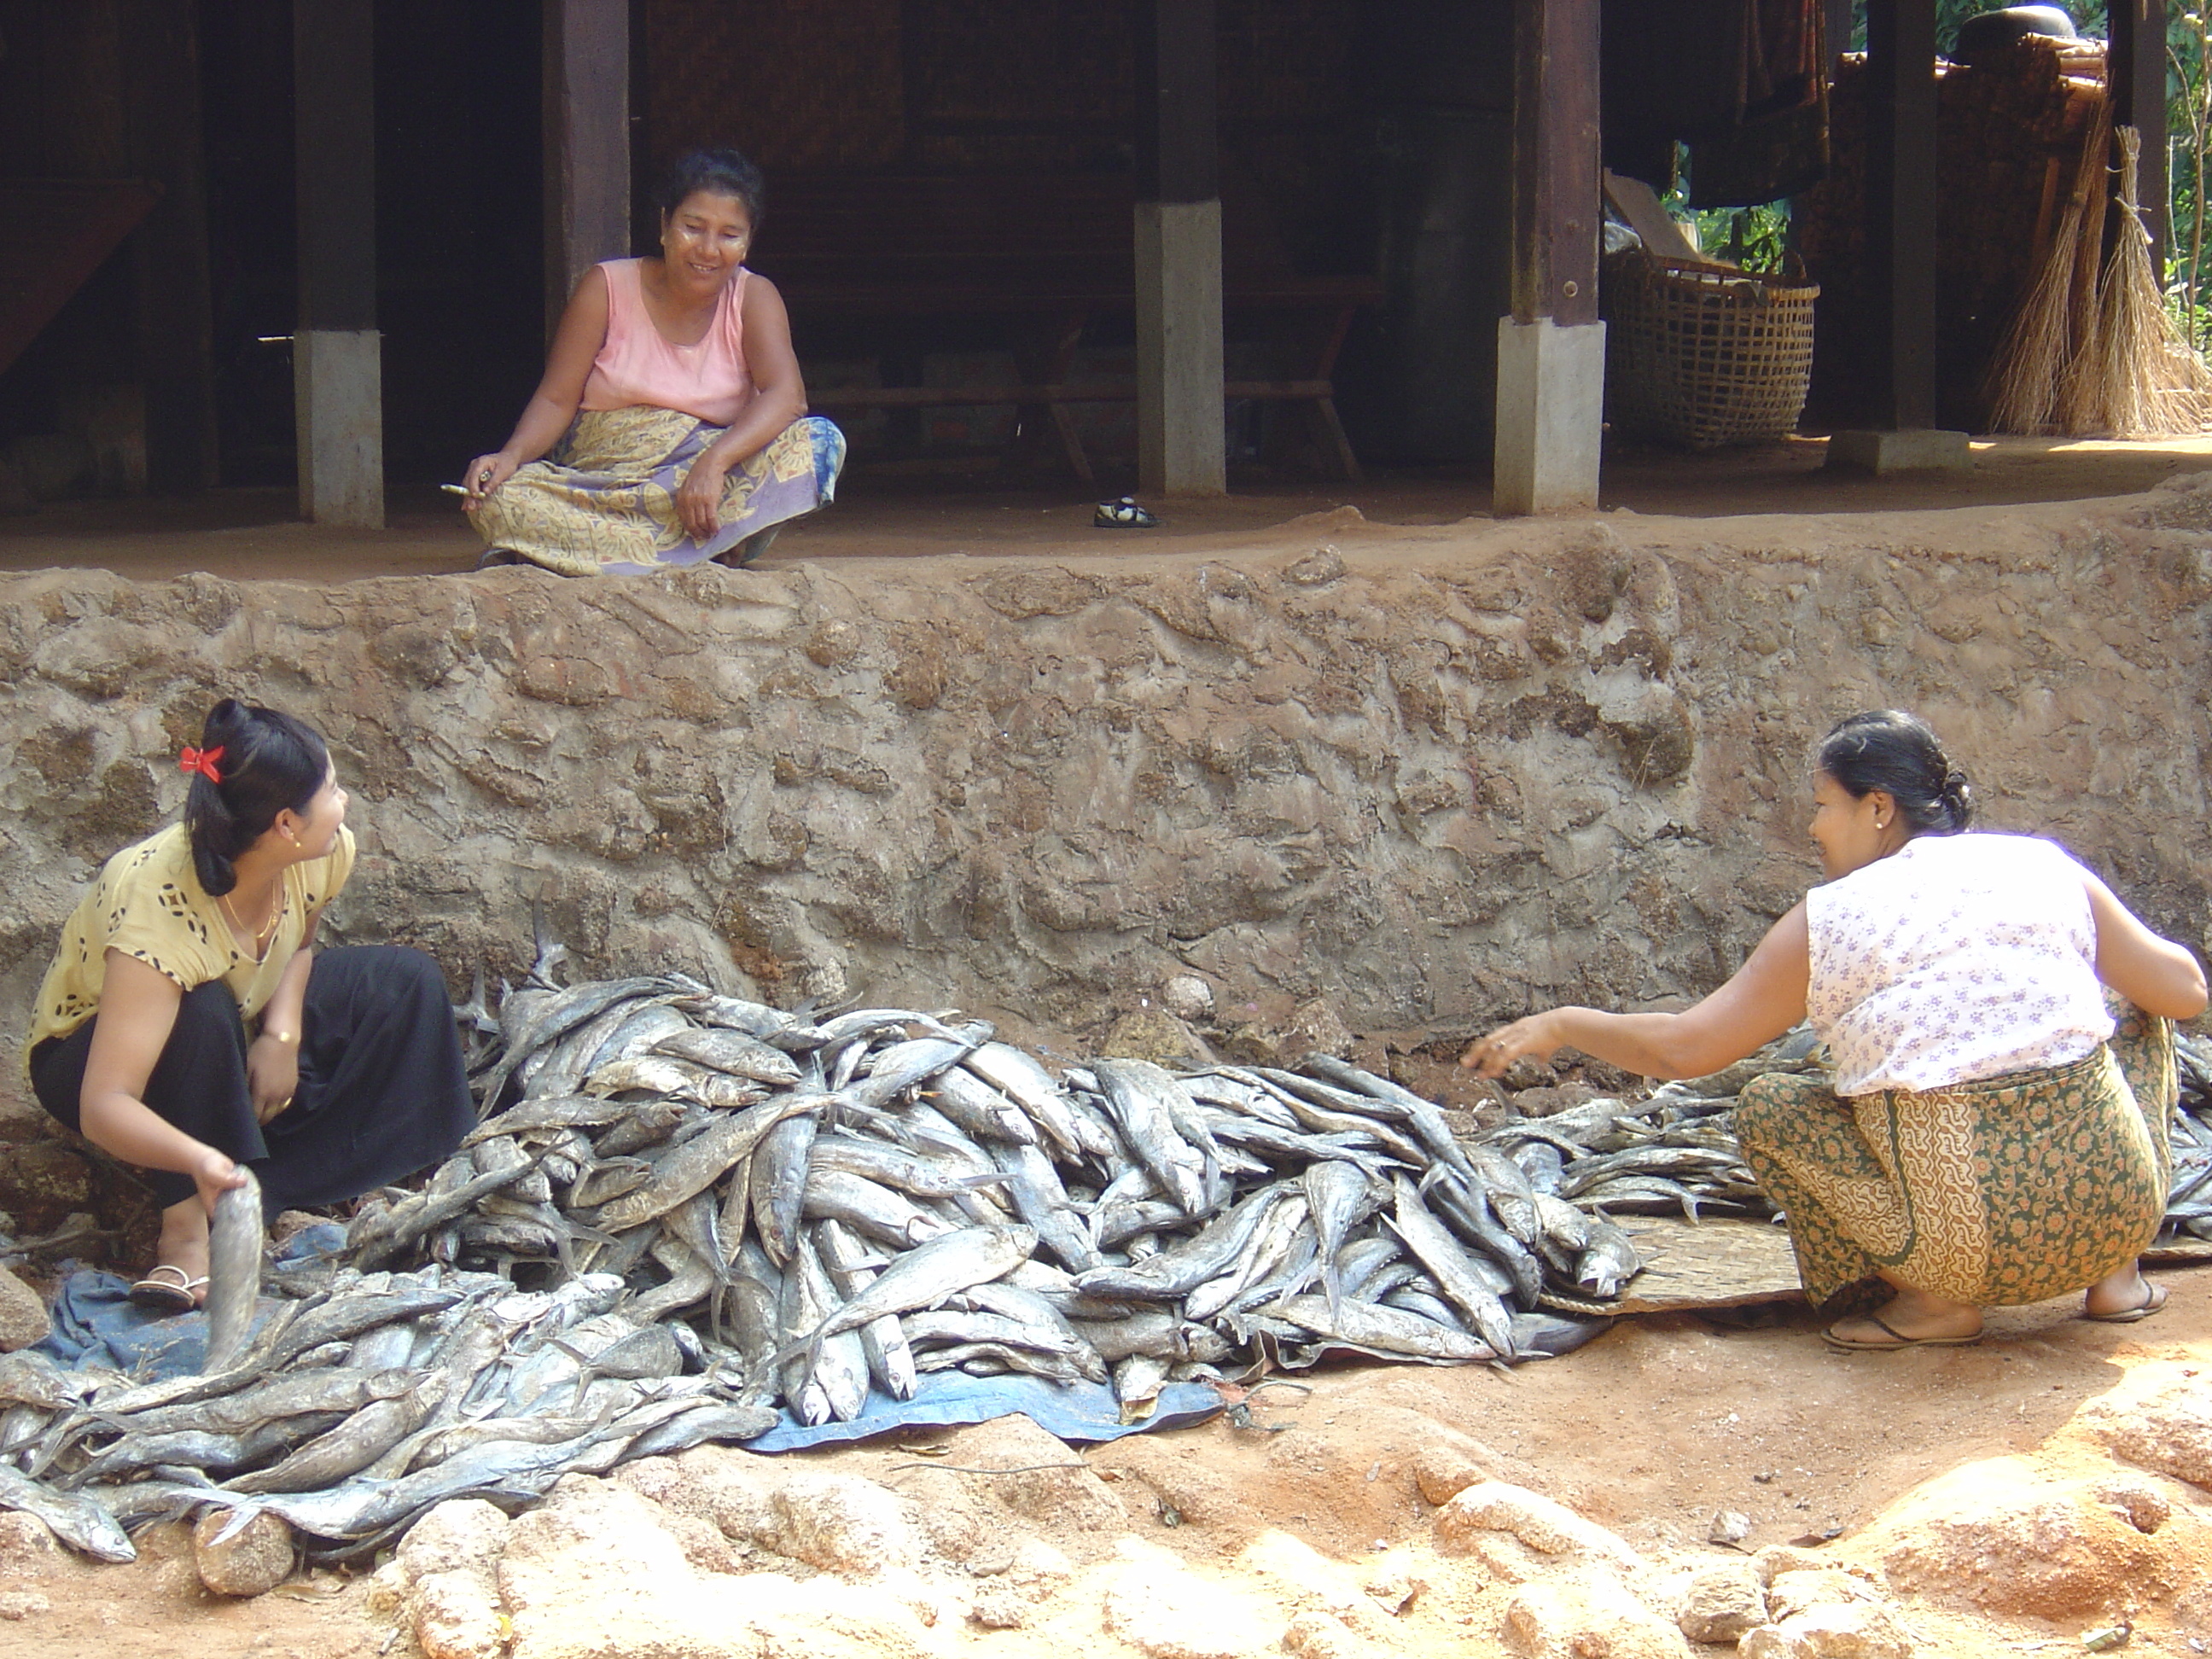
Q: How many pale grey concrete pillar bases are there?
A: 4